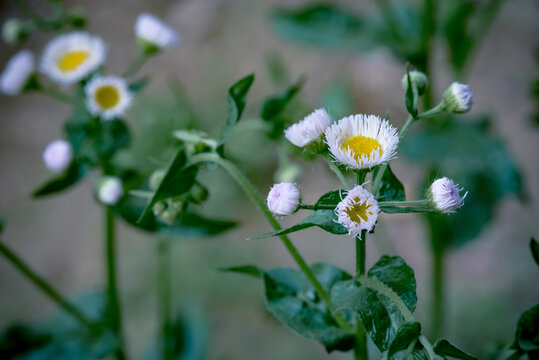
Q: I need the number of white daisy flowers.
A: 12